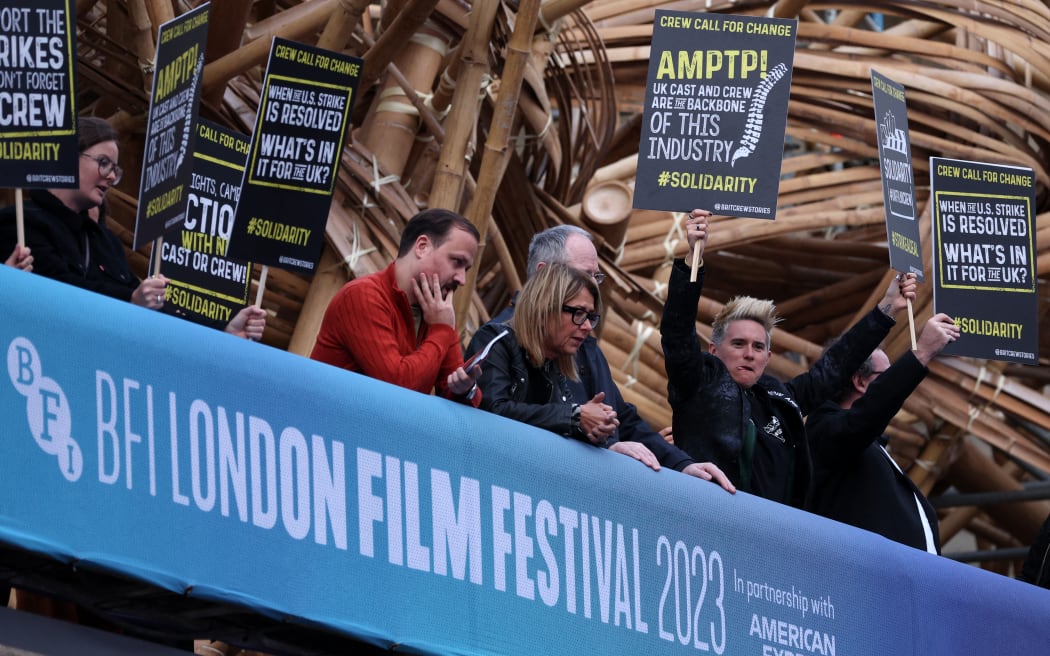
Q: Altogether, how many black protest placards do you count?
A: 7